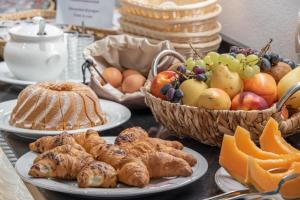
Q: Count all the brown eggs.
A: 3